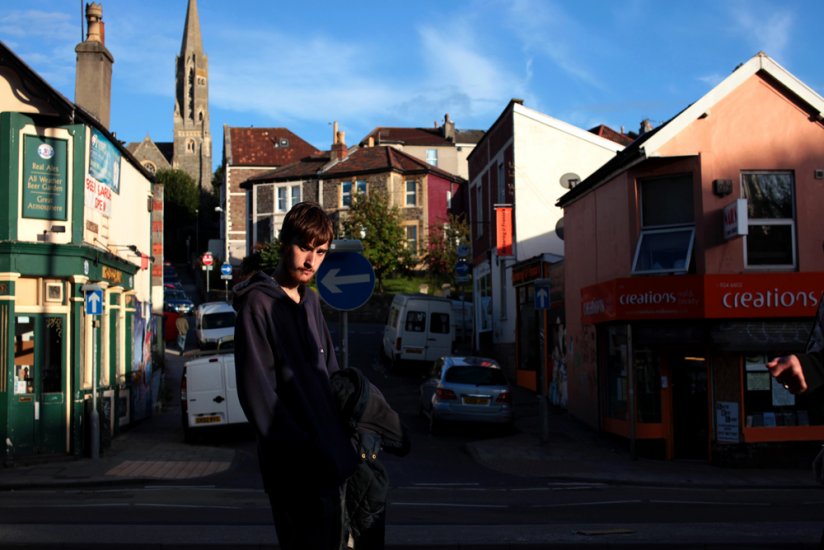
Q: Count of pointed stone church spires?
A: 1